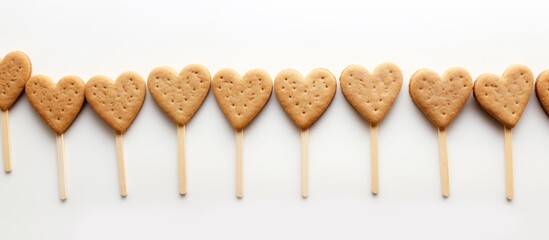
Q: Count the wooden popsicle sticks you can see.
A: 9